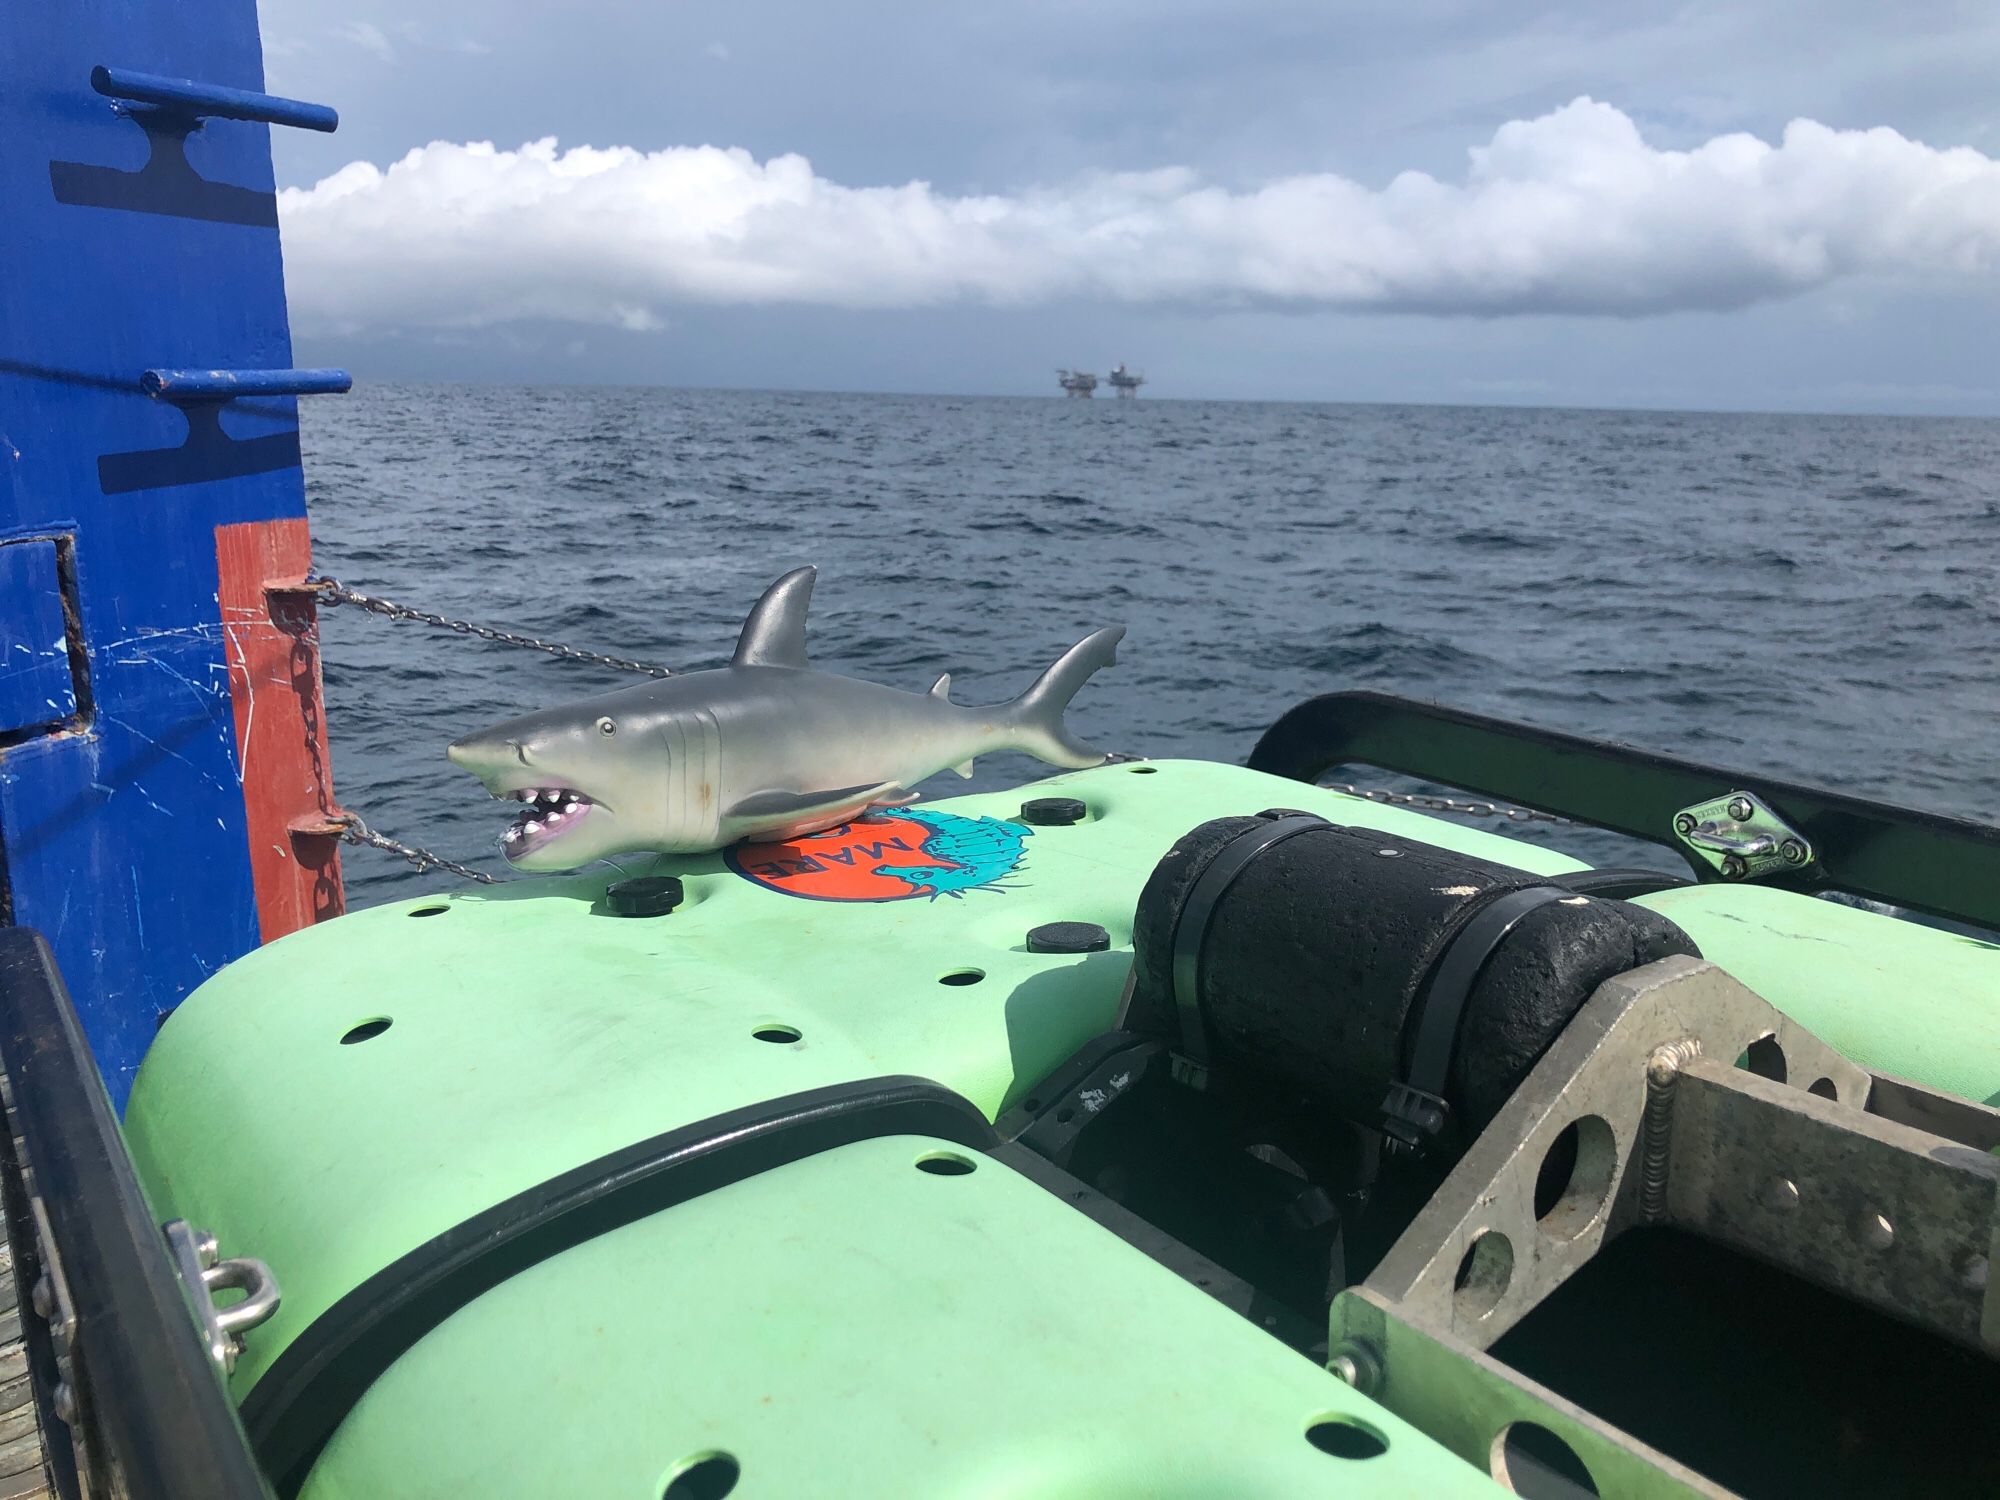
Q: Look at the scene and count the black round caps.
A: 3